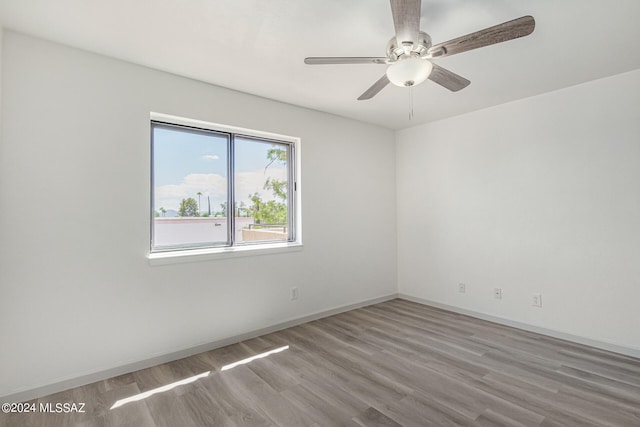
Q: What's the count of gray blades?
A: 5